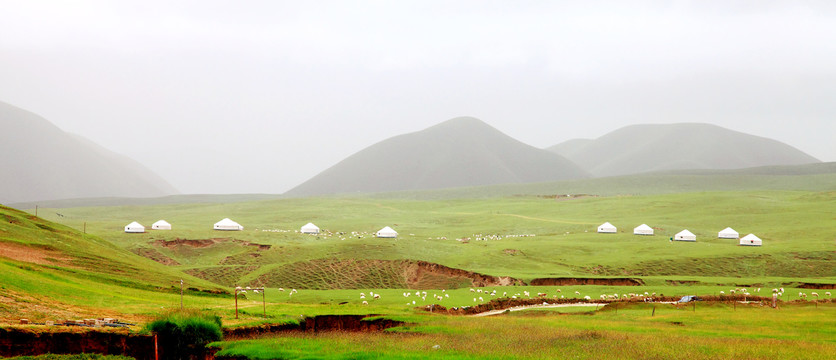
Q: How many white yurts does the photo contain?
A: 10